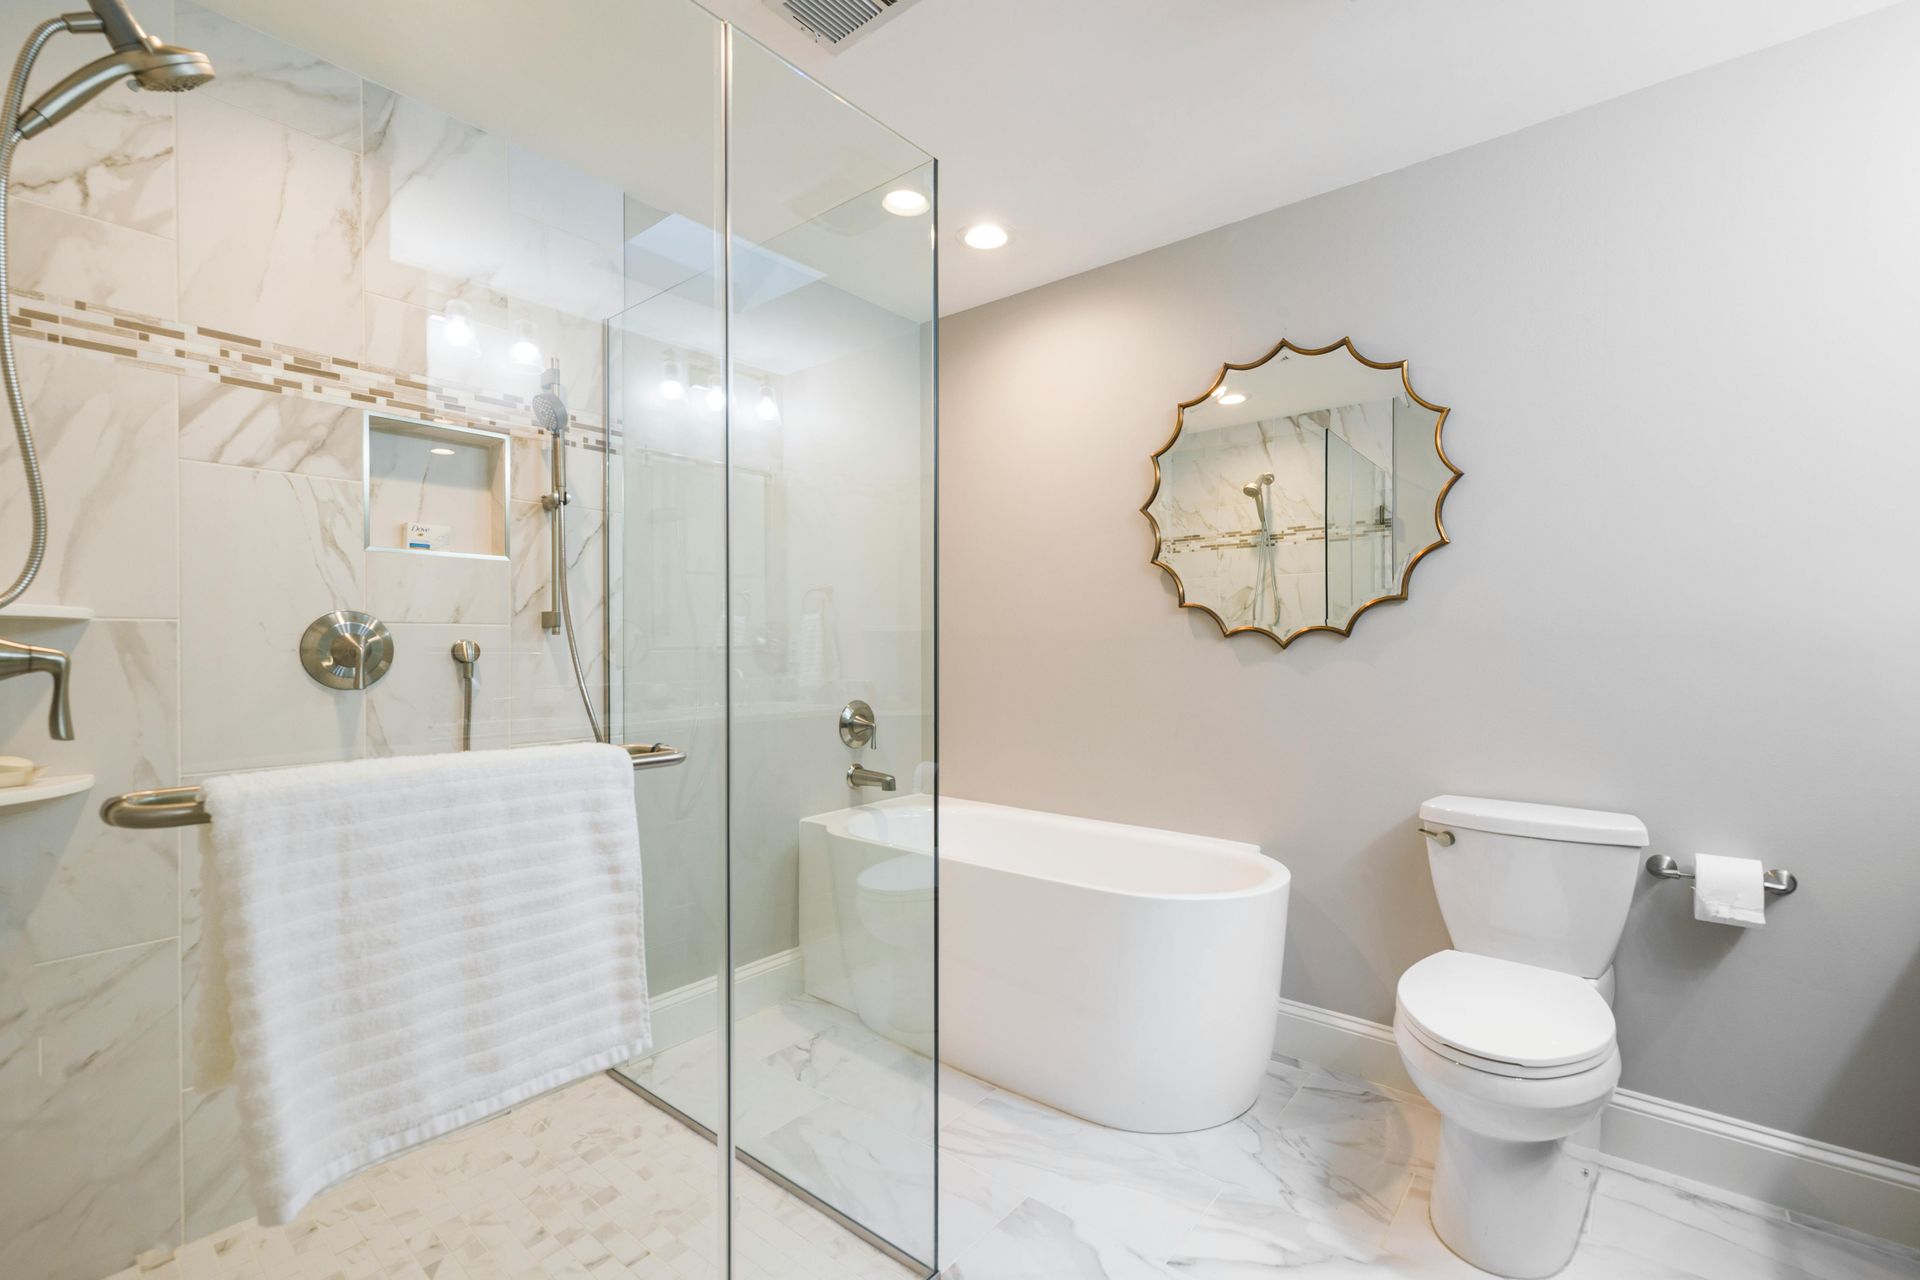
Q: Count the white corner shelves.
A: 2